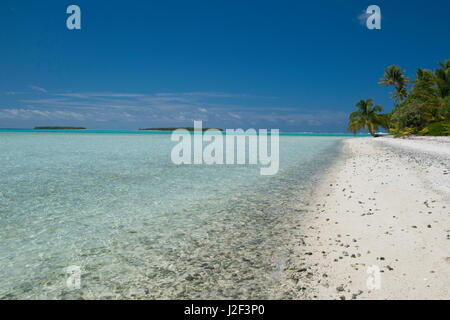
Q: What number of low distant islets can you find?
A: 2